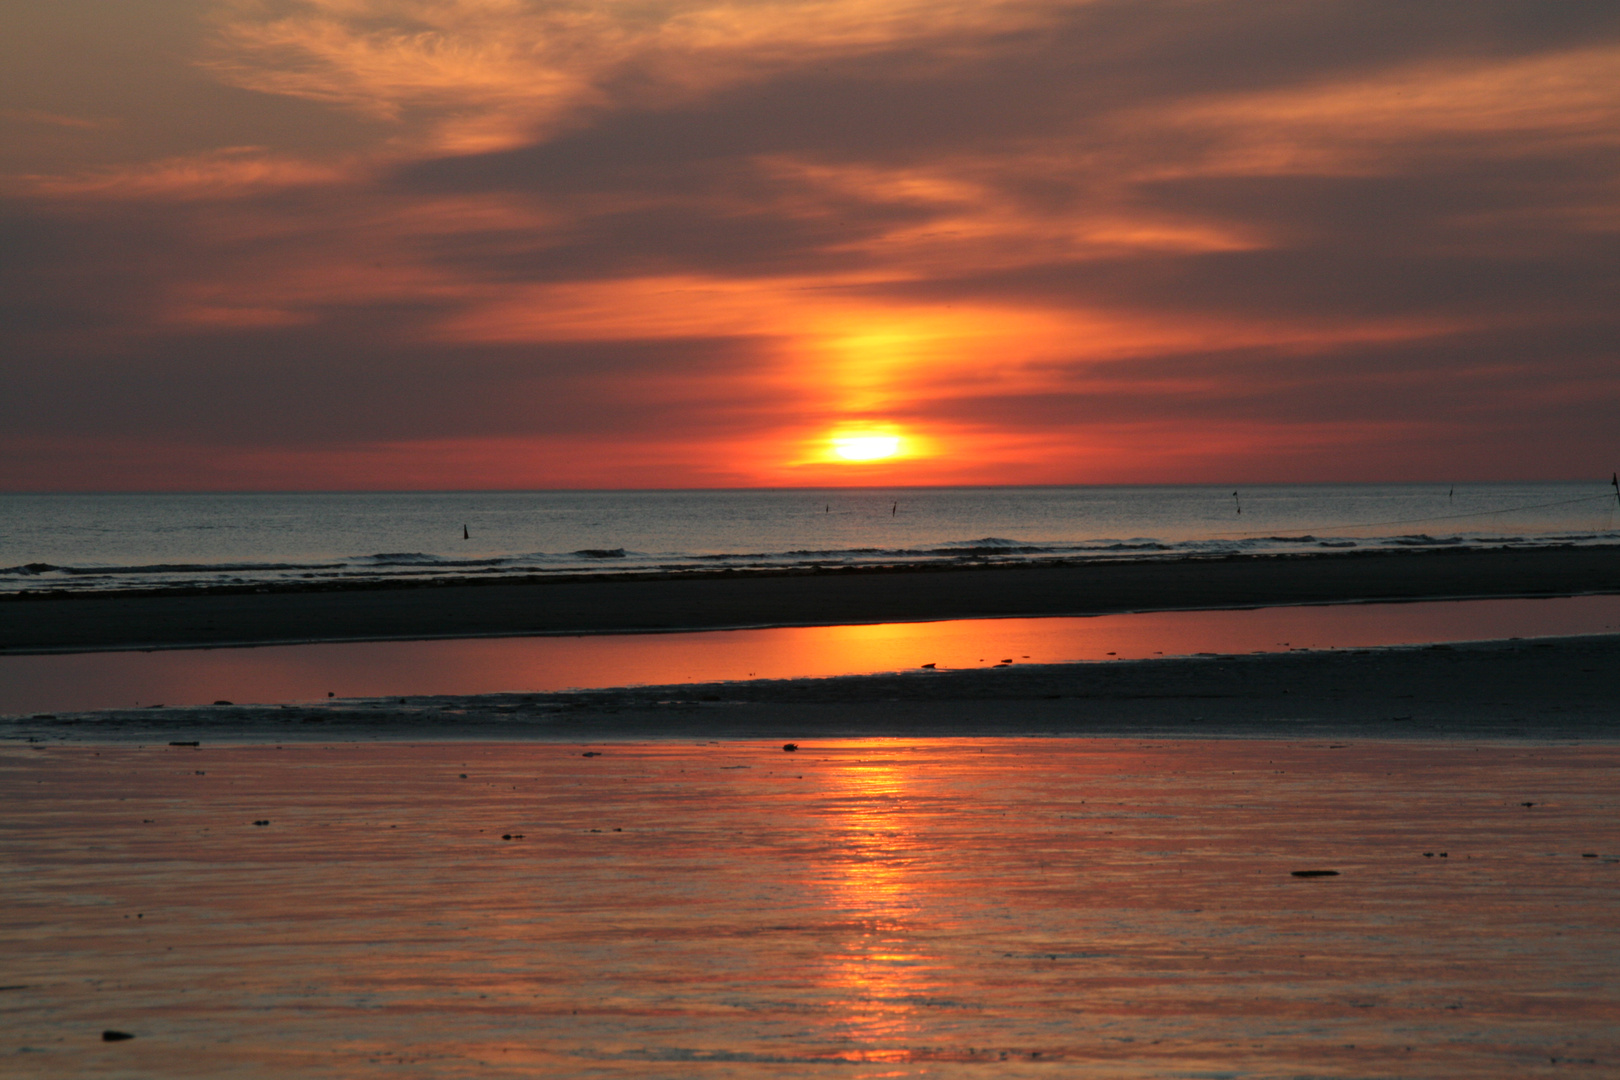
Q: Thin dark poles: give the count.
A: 6